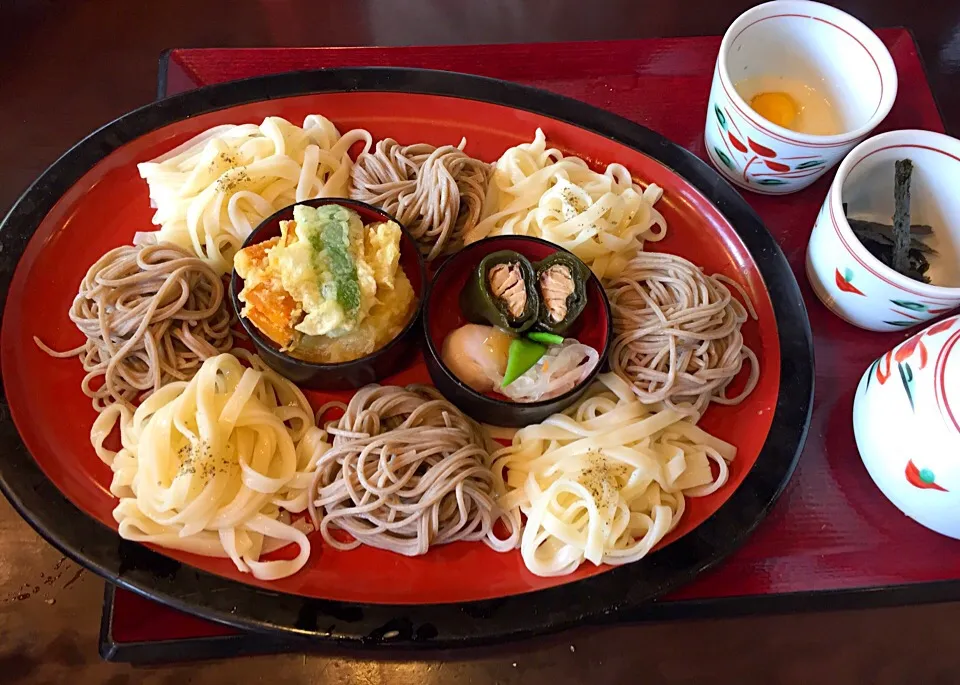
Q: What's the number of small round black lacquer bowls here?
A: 2